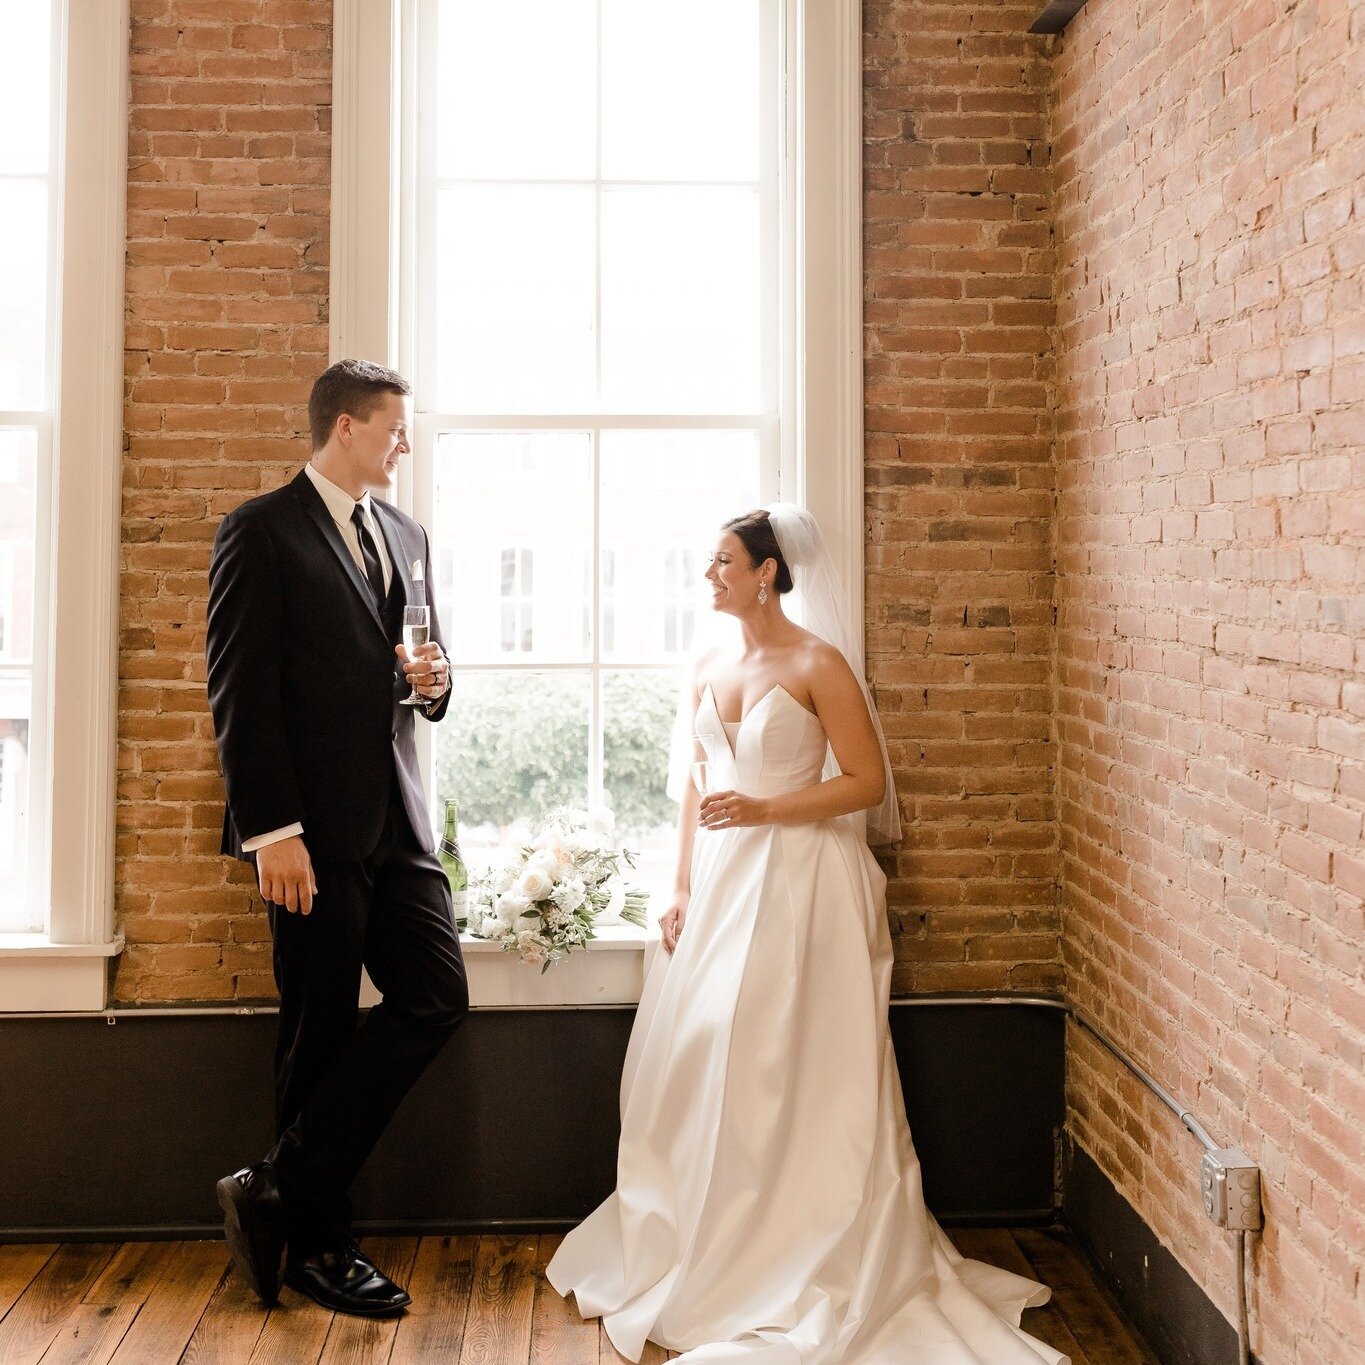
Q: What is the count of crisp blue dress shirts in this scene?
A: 0